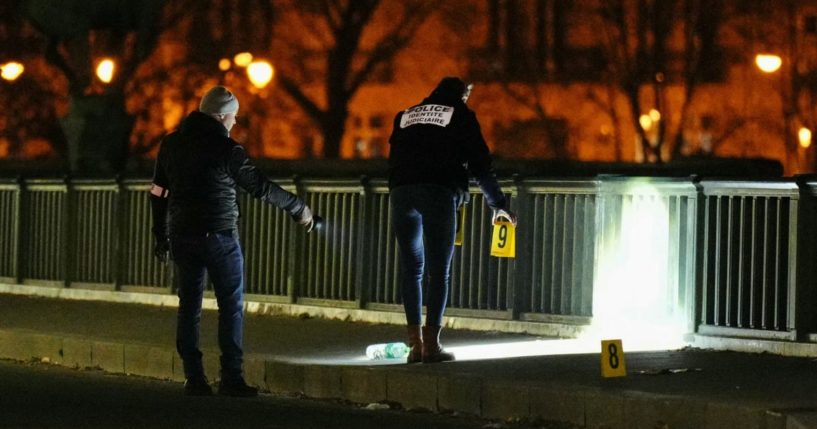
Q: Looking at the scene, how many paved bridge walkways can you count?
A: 1